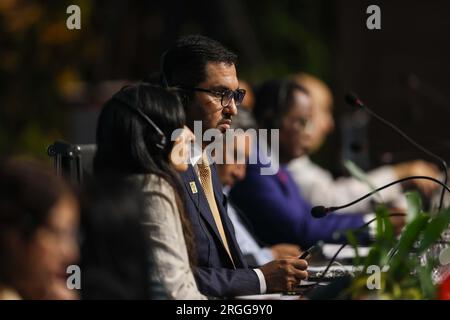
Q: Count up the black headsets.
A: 1